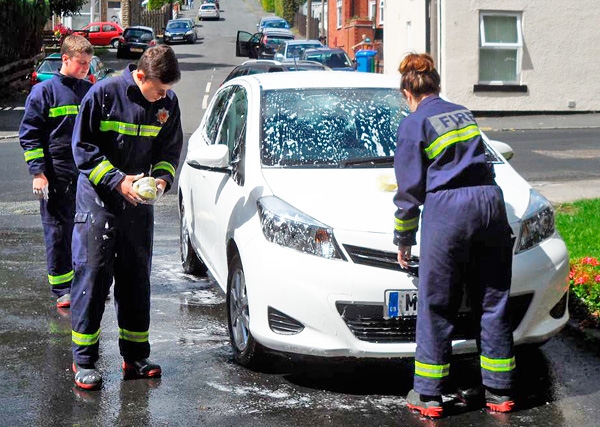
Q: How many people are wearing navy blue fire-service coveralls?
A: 3